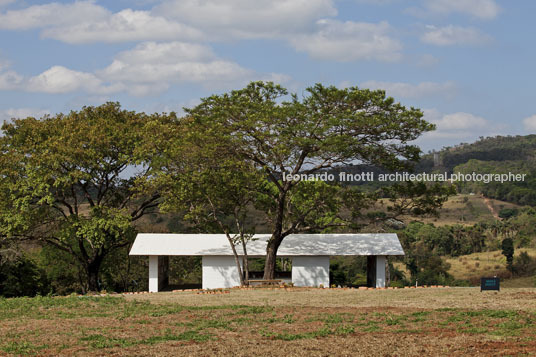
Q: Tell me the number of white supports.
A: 4